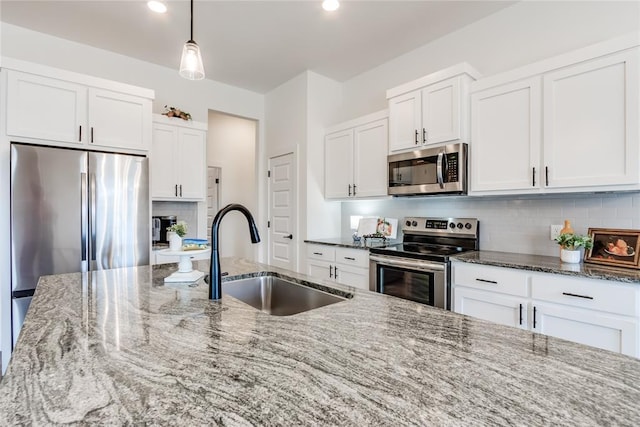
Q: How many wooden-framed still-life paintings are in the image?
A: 1